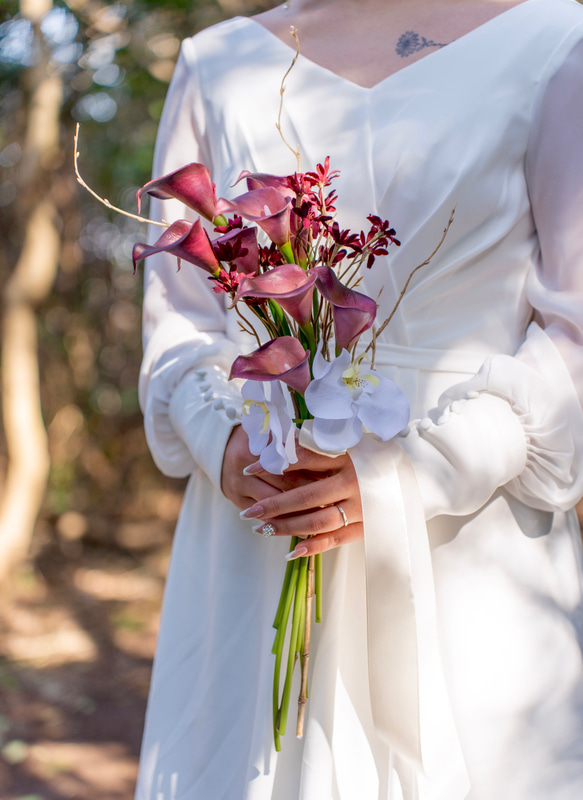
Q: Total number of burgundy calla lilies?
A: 8